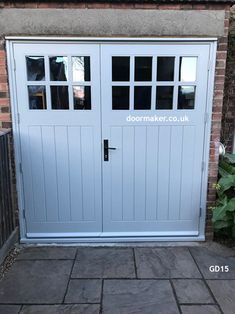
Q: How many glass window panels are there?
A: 14